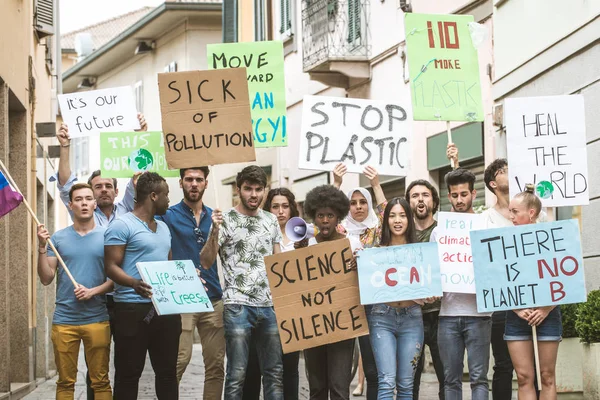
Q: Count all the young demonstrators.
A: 13